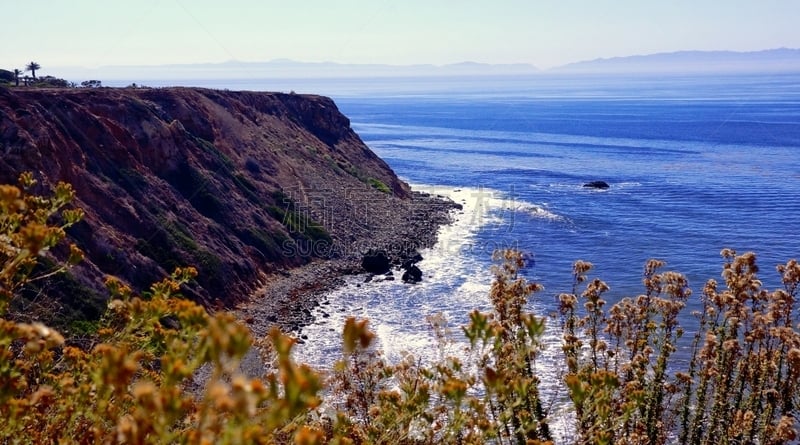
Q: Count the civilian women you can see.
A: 0